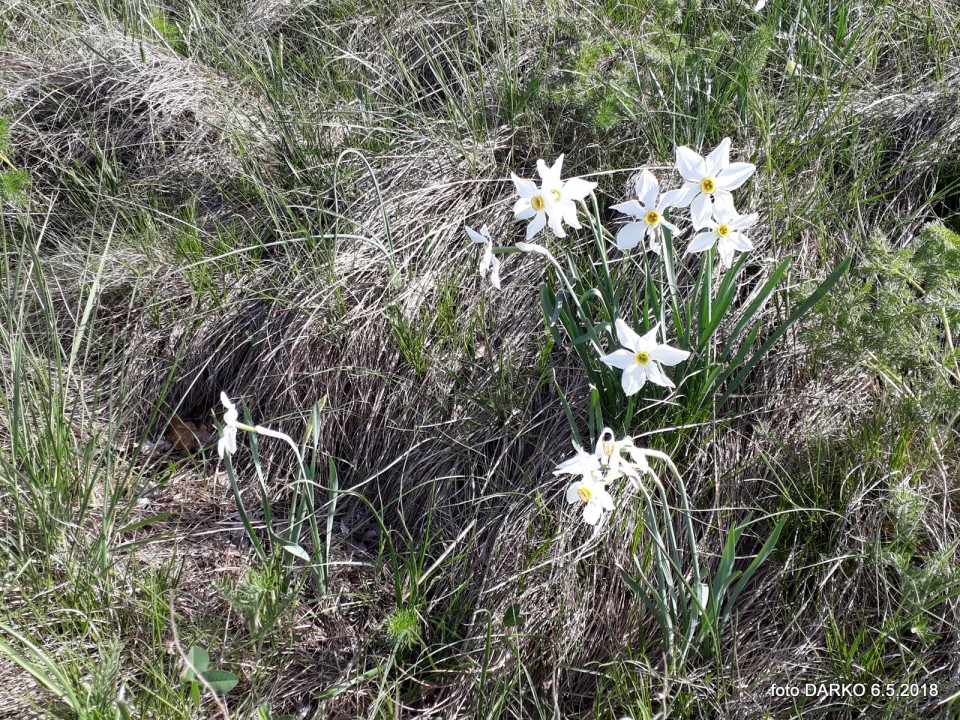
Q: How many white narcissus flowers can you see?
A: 11